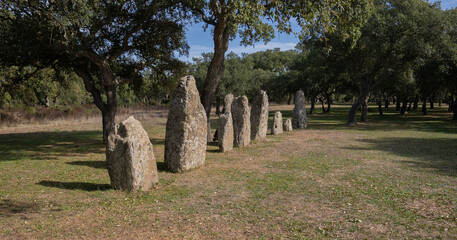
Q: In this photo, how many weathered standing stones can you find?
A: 9